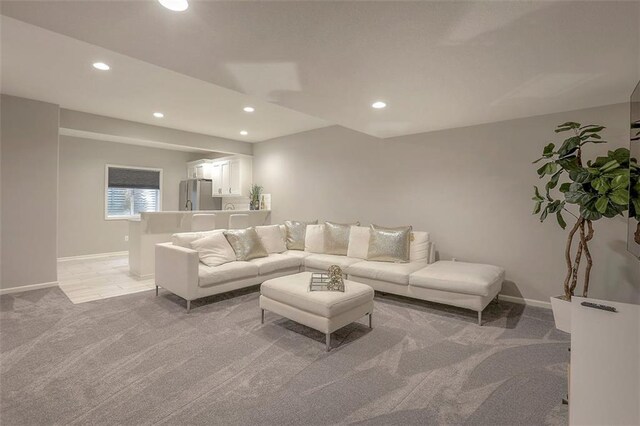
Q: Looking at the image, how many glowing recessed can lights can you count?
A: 6